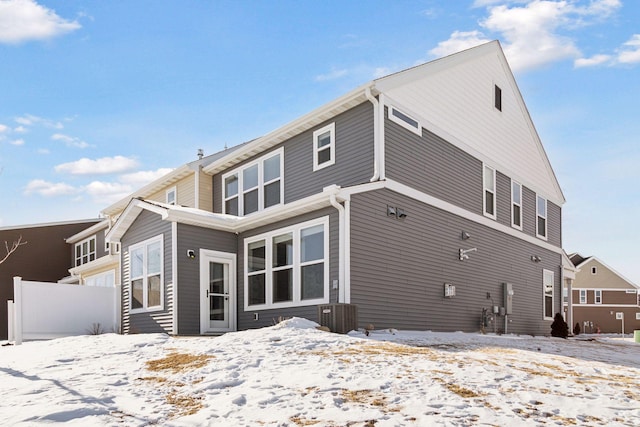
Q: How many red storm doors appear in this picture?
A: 0